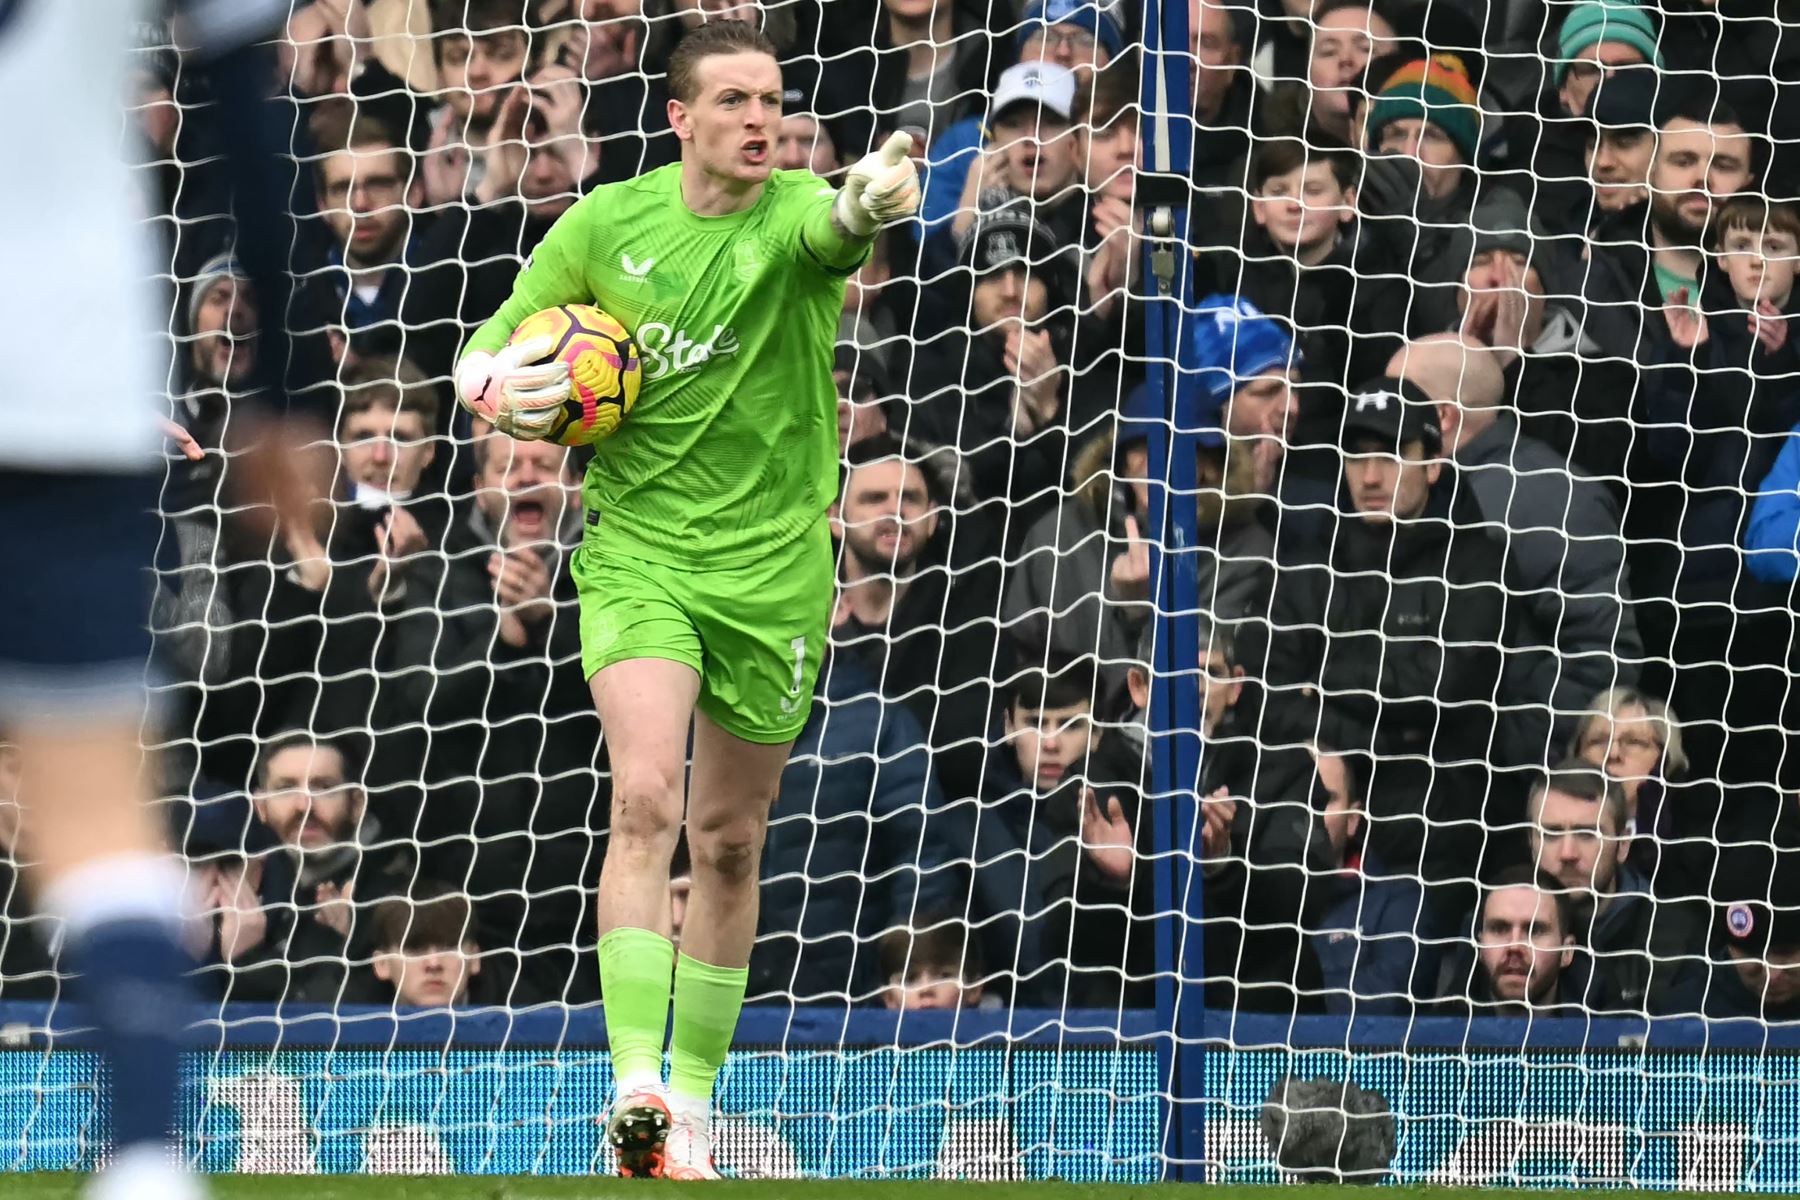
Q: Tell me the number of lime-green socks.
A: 2